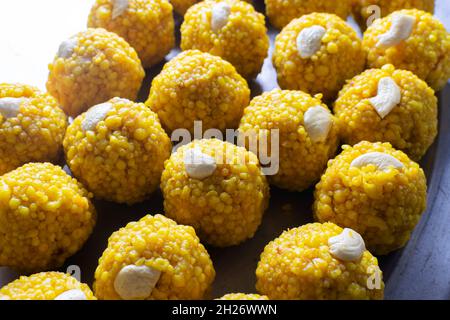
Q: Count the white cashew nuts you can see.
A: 14